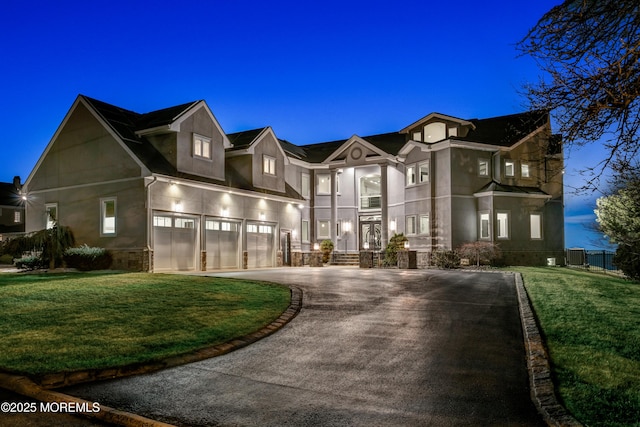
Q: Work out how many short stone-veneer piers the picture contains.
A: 3